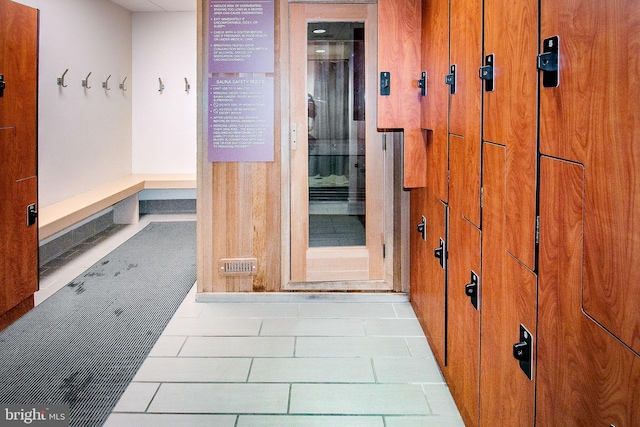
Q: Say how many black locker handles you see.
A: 11